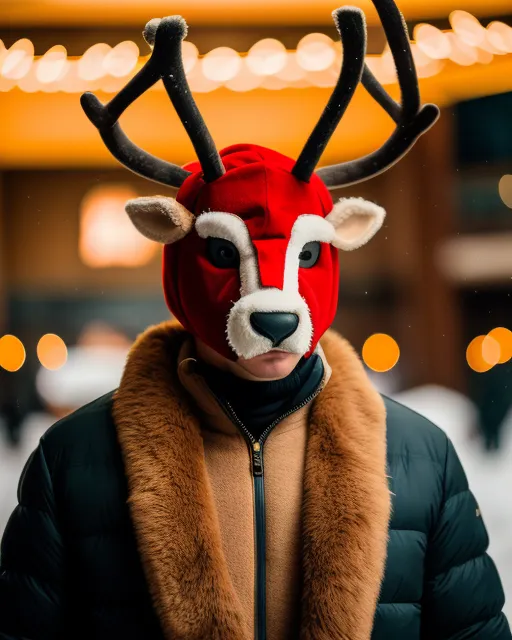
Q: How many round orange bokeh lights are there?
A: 5